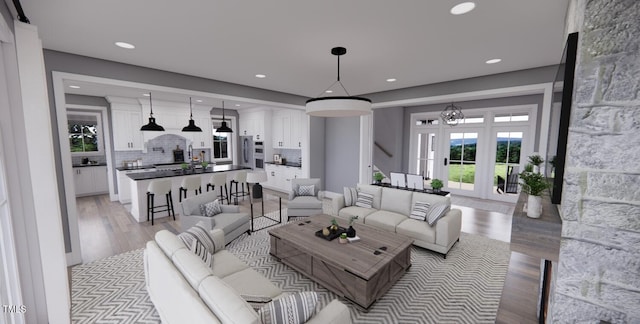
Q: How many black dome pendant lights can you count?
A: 3